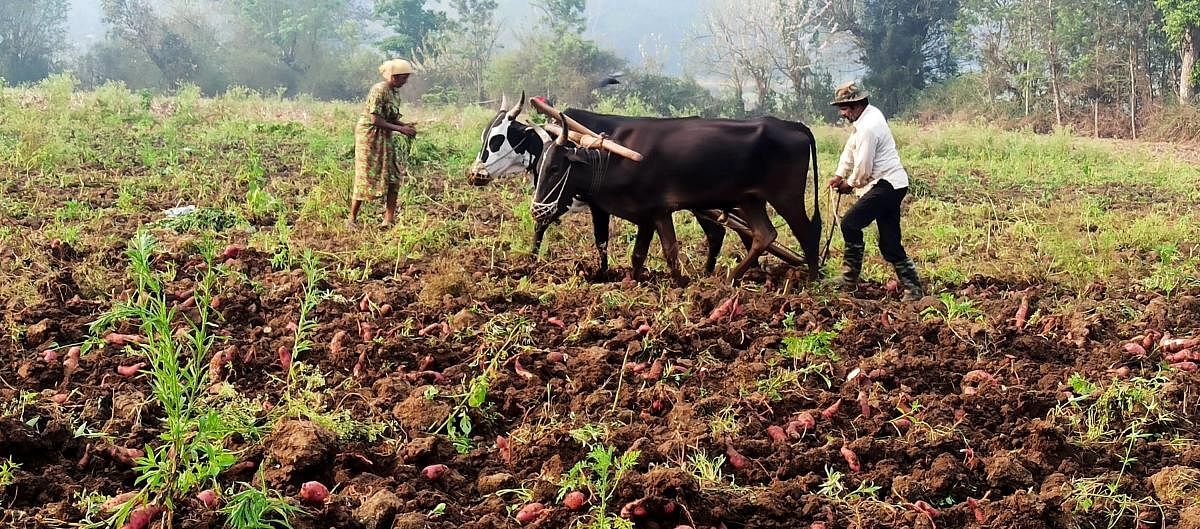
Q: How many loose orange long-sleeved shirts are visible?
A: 0